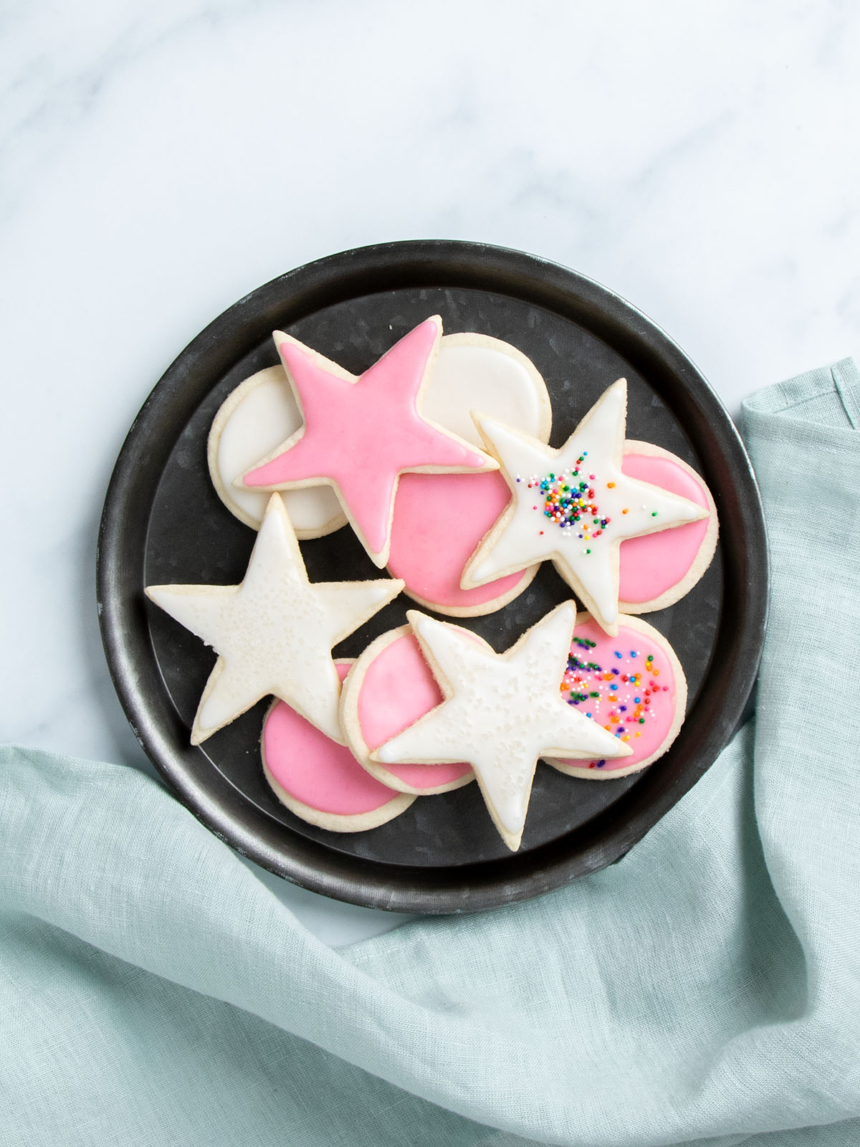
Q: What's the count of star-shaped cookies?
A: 4